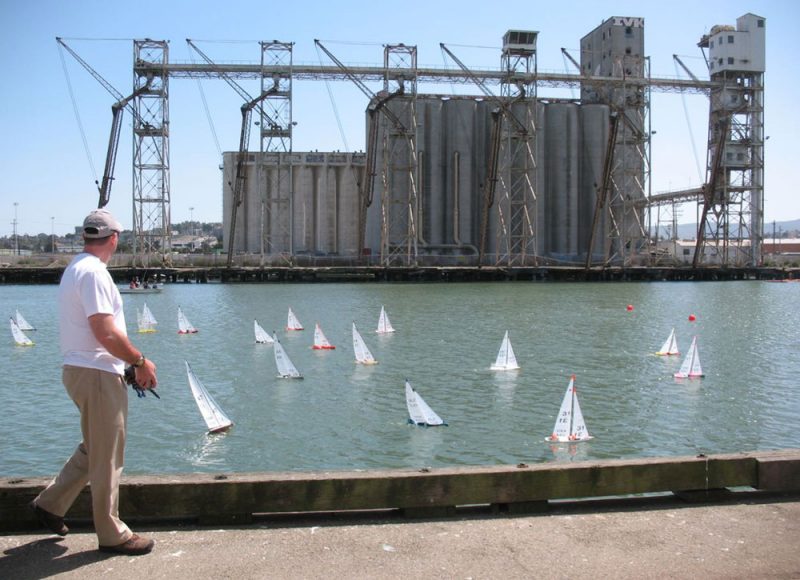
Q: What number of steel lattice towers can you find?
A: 6